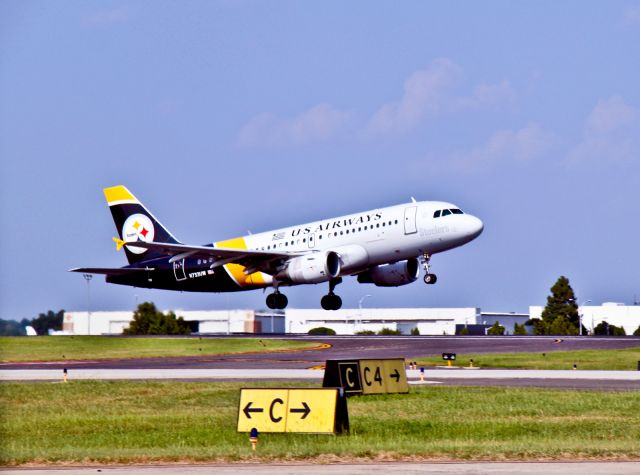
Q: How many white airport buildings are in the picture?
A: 3